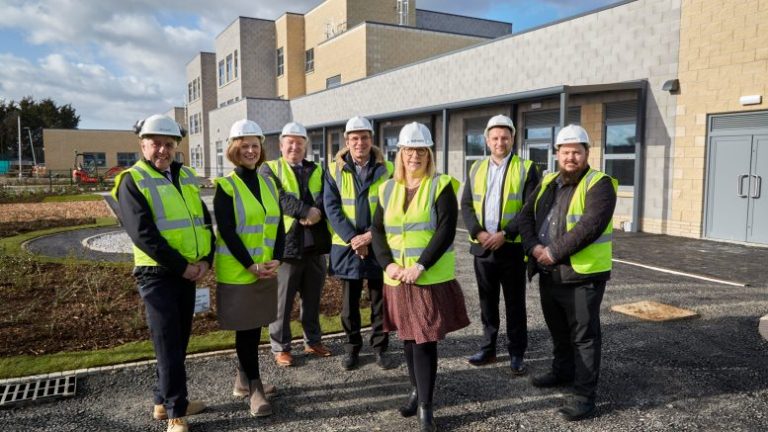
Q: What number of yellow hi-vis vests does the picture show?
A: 7